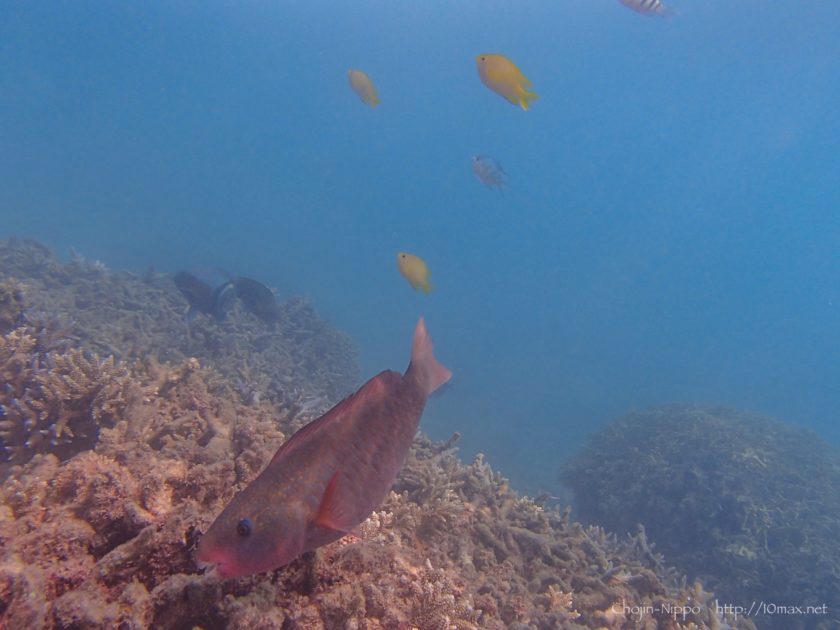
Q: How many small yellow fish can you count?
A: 3